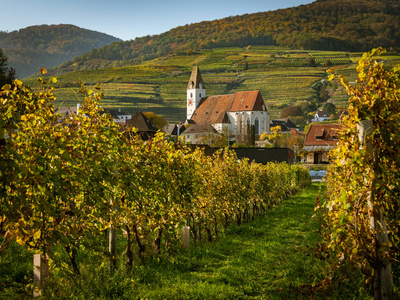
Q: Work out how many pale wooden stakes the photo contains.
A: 4